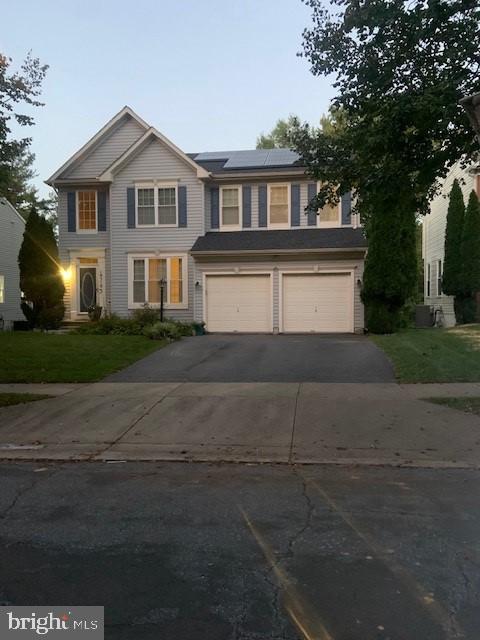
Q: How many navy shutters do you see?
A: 10